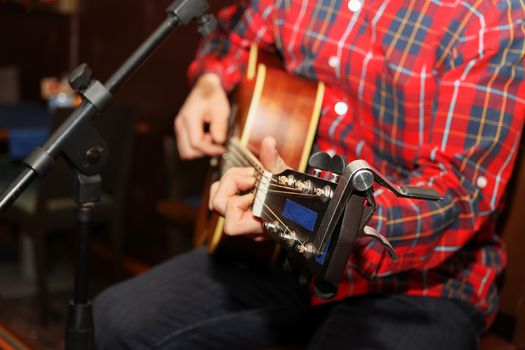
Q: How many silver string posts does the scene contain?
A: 6